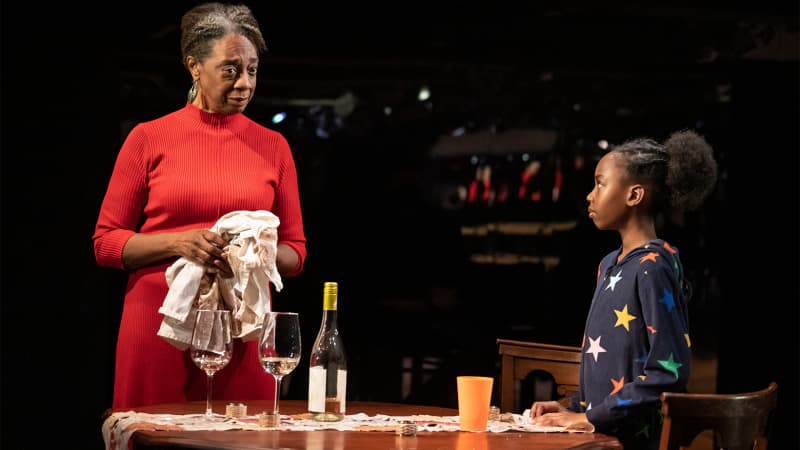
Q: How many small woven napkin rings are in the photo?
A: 4